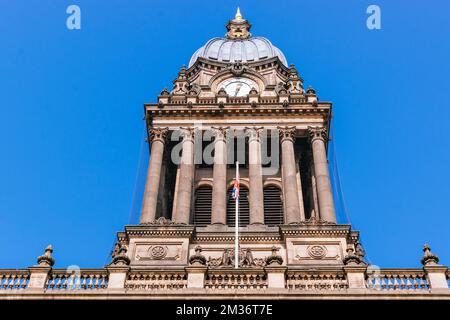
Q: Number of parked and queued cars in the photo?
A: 0